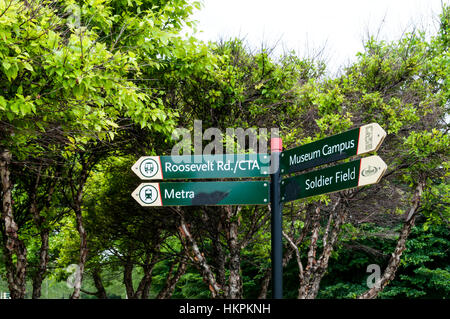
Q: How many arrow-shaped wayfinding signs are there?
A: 4